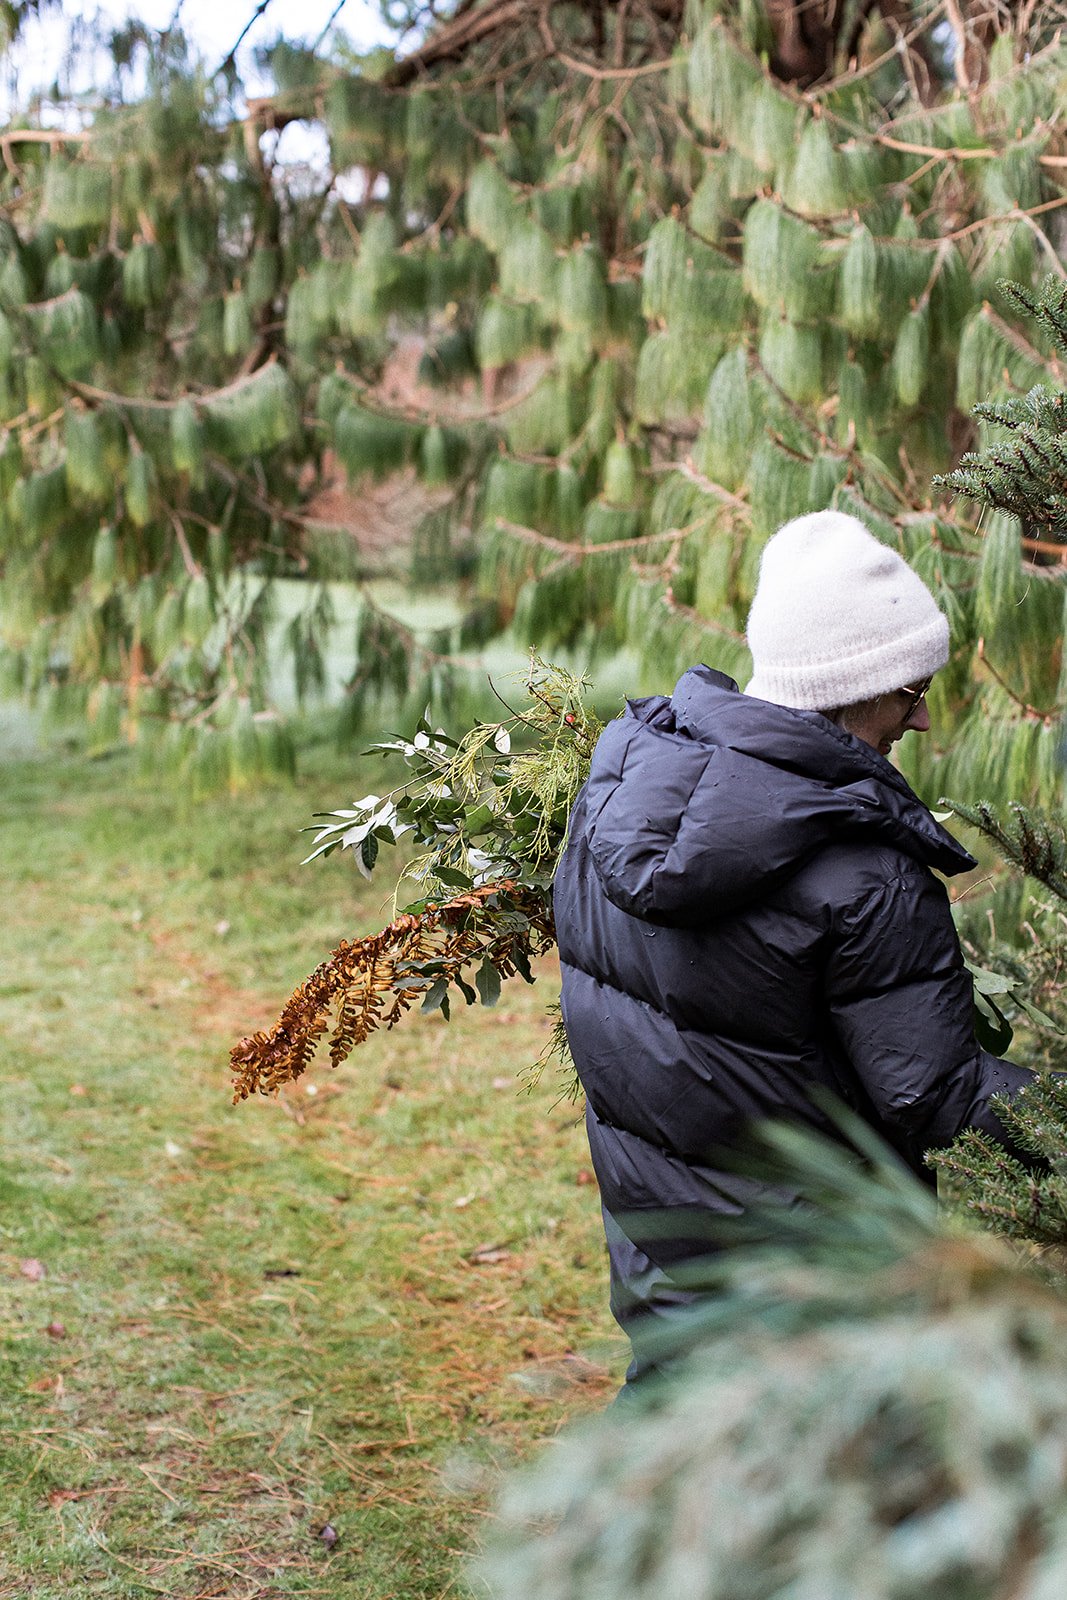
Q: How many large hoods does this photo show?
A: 1